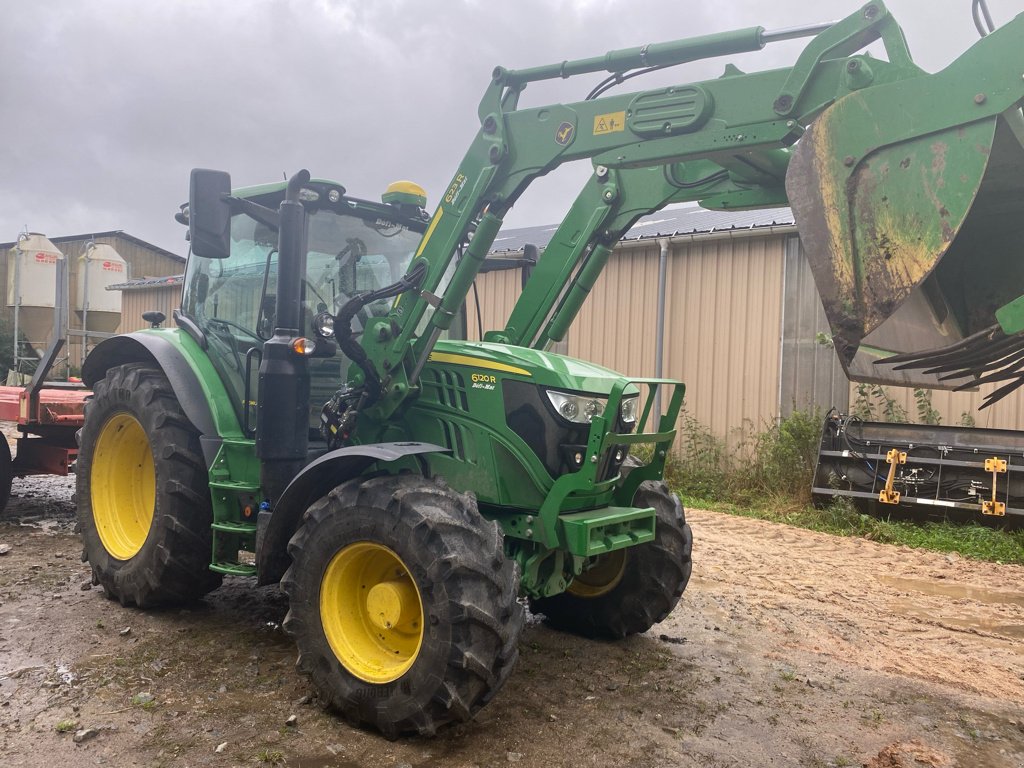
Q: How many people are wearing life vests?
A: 0